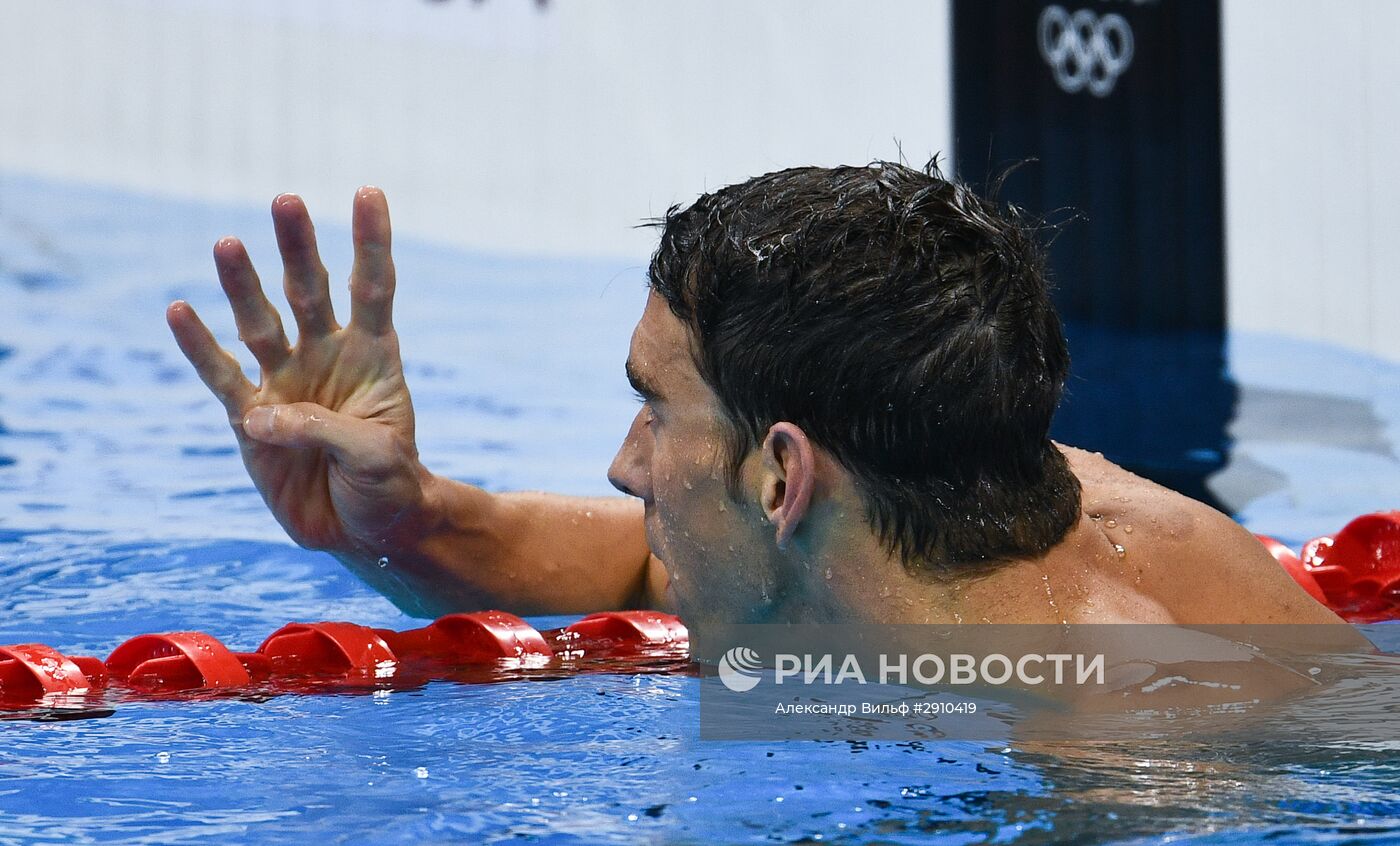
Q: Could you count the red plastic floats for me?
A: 7